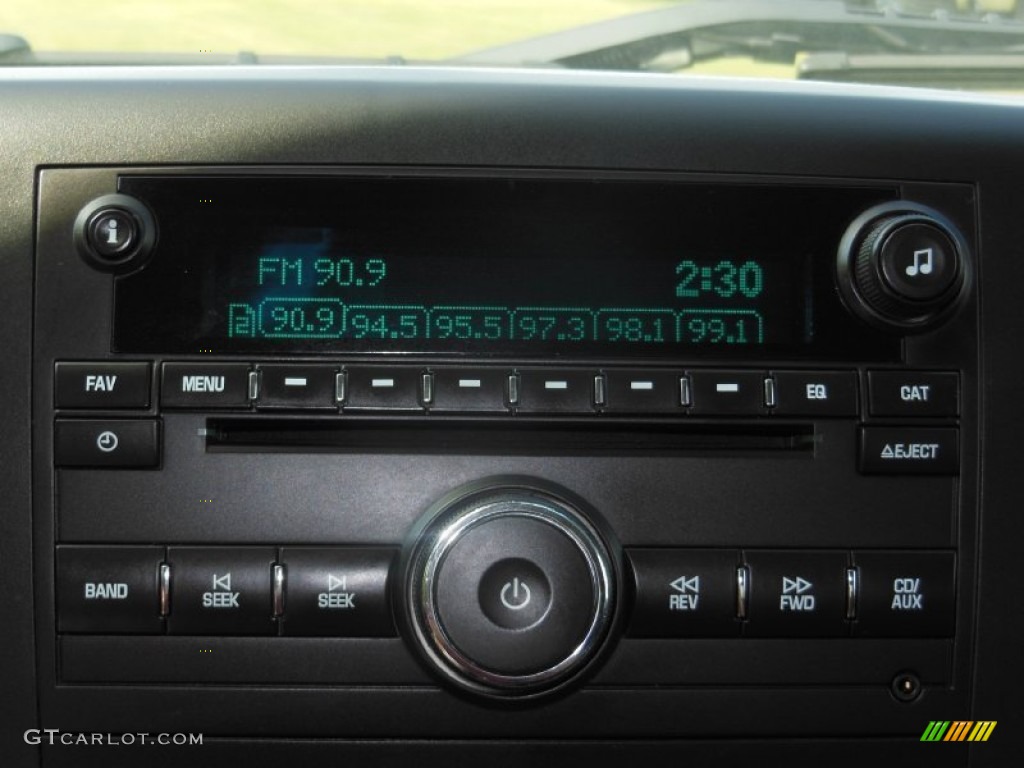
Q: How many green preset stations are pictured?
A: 6